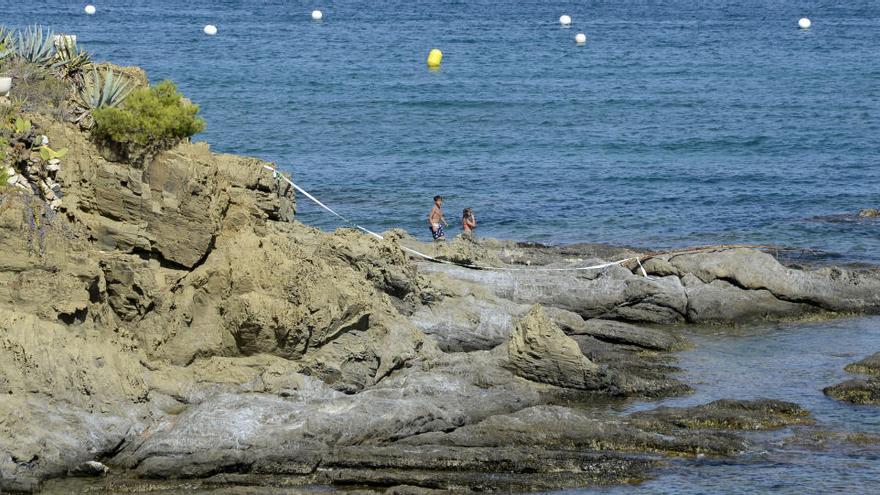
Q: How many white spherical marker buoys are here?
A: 6